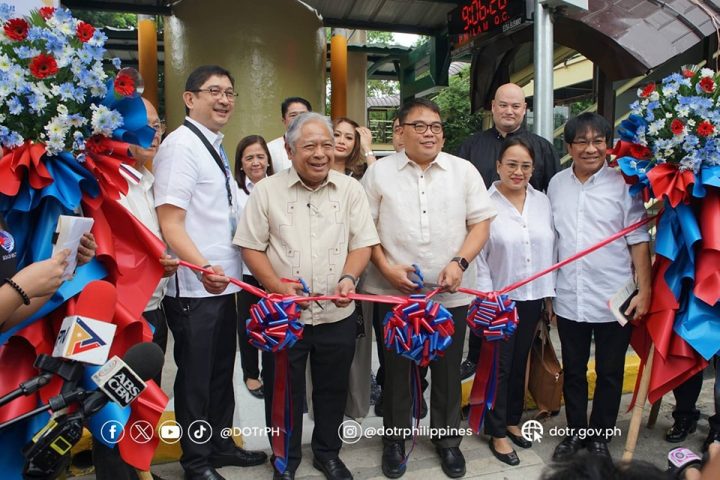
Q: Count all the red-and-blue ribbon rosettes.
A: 3